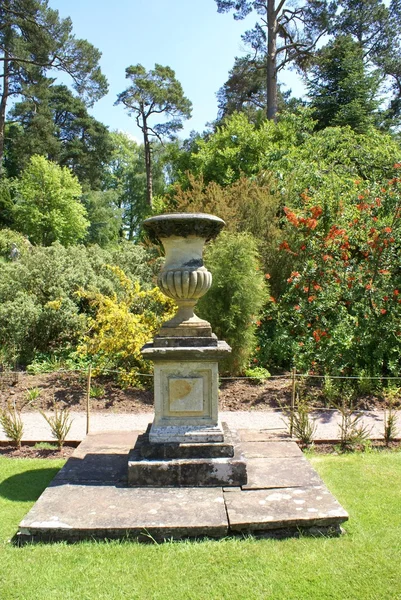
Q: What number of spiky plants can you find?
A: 5